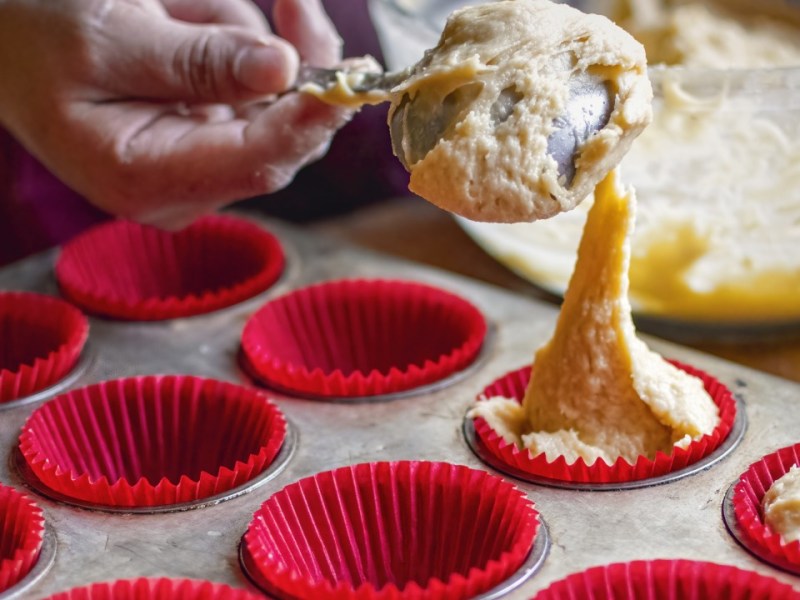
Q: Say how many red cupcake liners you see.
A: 10